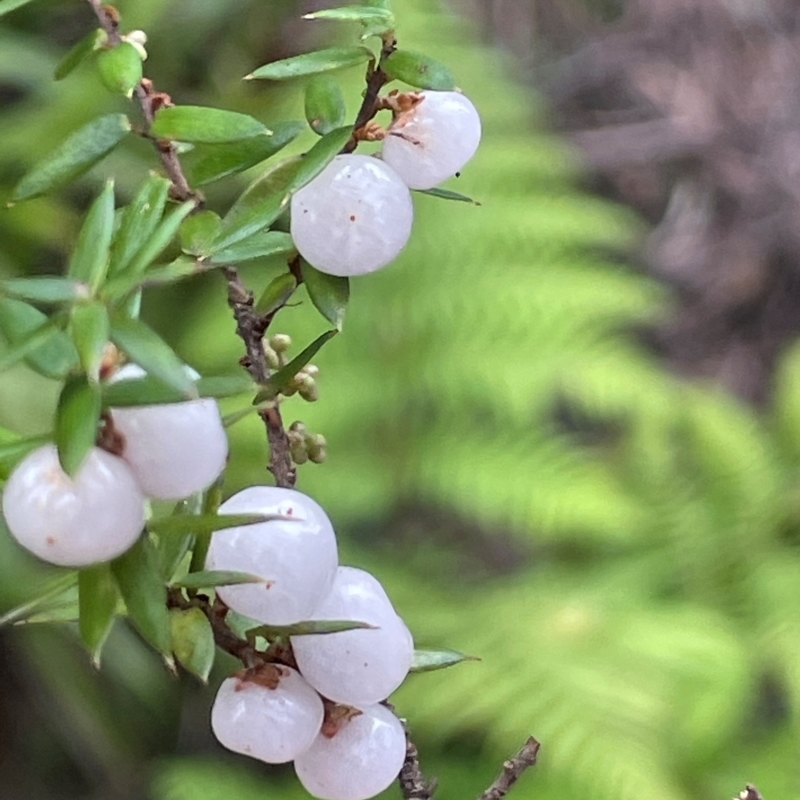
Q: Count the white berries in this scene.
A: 8